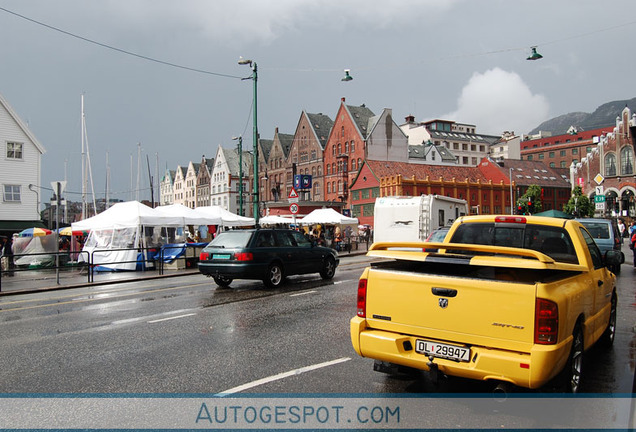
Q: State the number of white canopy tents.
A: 5